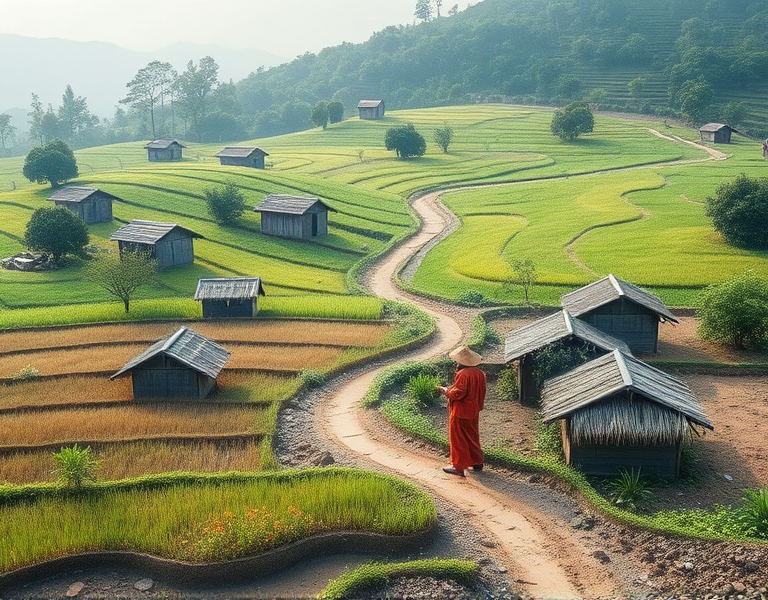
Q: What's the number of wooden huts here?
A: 12